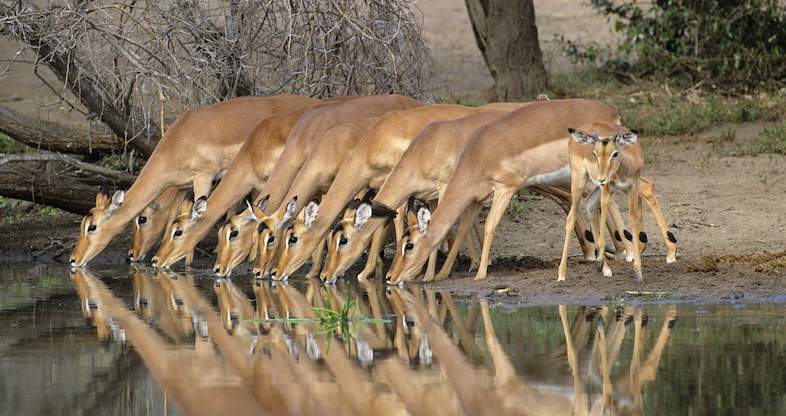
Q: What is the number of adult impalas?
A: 8